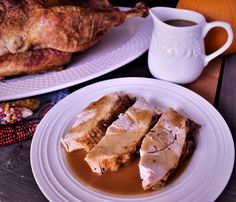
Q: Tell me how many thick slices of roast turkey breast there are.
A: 3